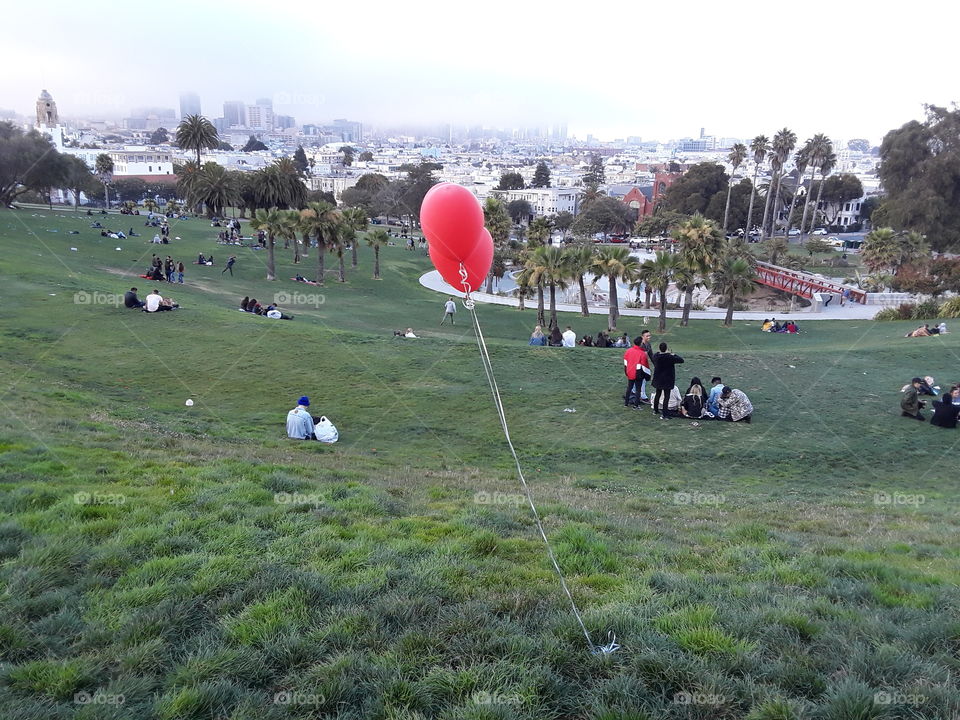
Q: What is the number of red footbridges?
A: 1